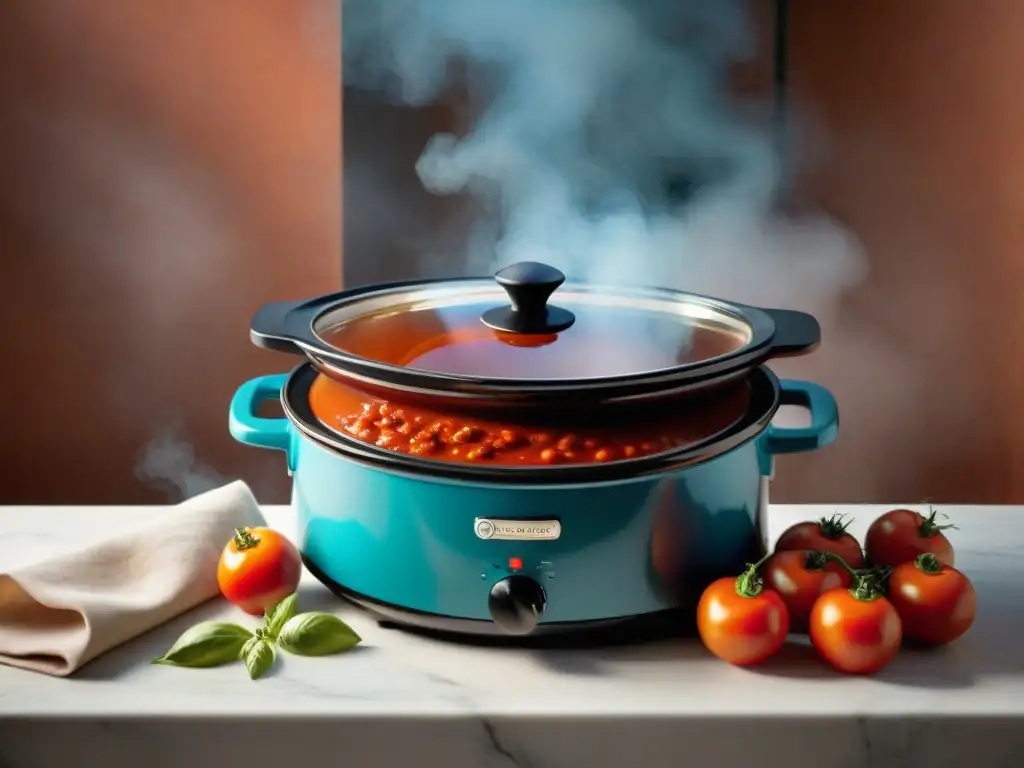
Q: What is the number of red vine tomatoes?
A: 7